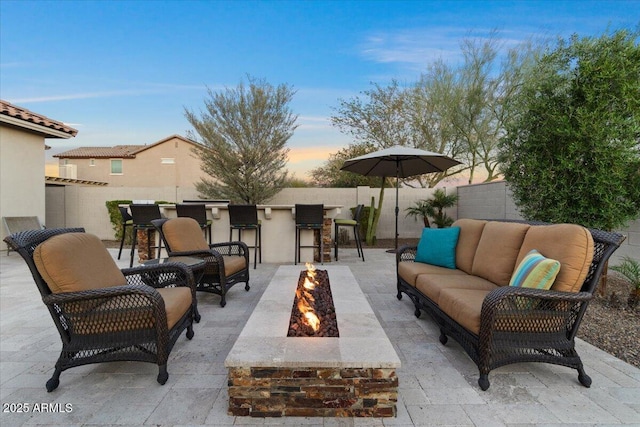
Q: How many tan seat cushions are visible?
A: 5